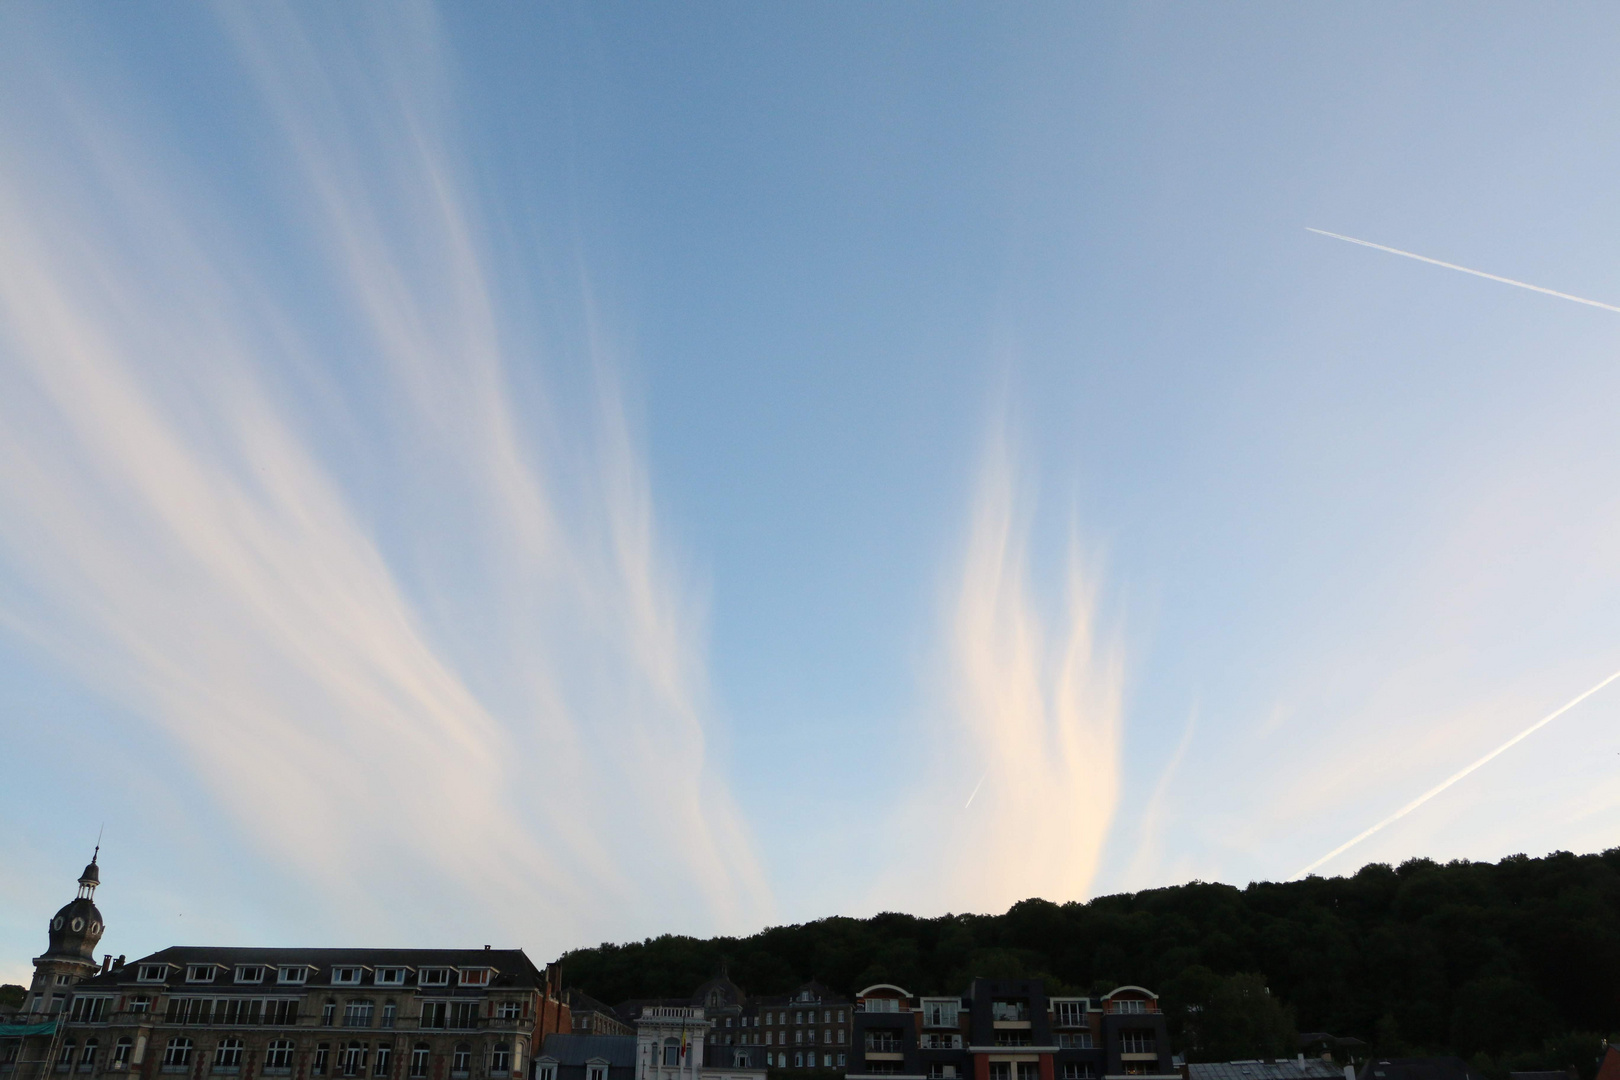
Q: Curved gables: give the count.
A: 2